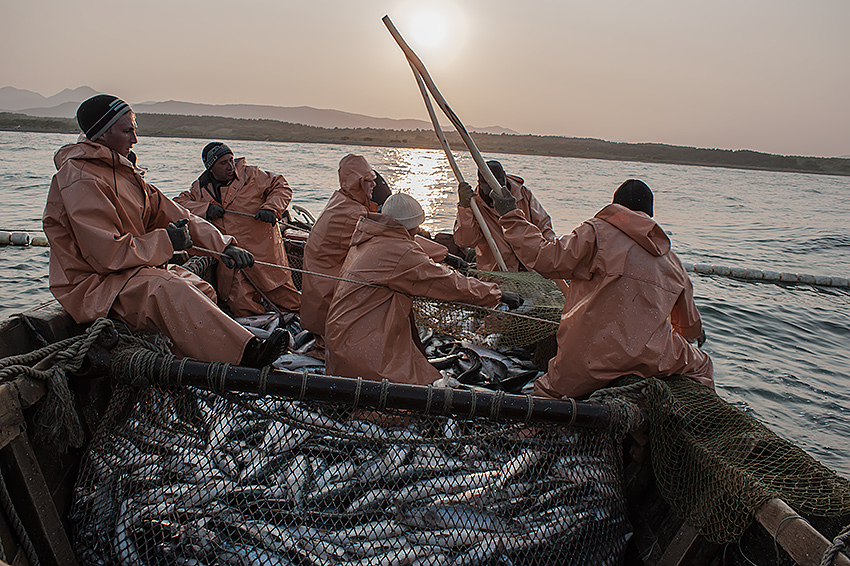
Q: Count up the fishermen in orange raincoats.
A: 6